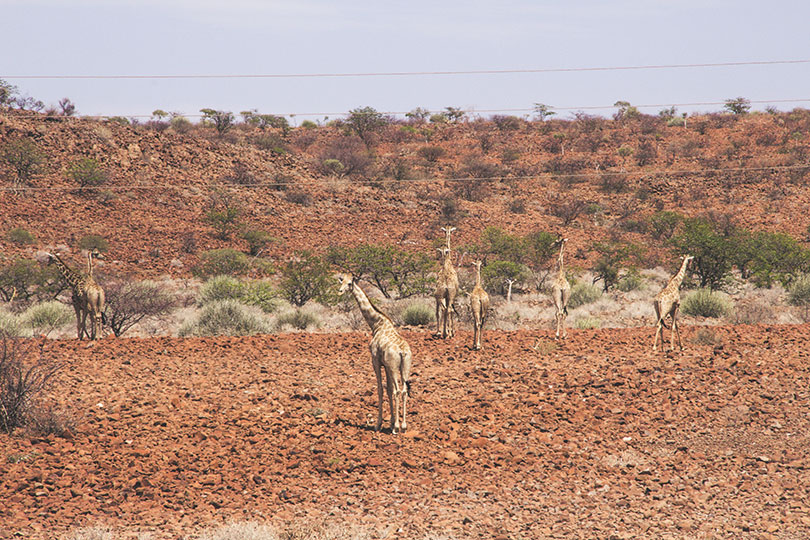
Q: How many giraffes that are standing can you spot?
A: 8